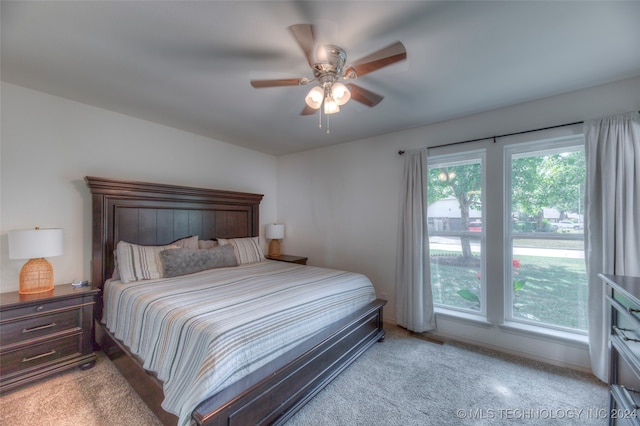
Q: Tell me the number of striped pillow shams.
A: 2